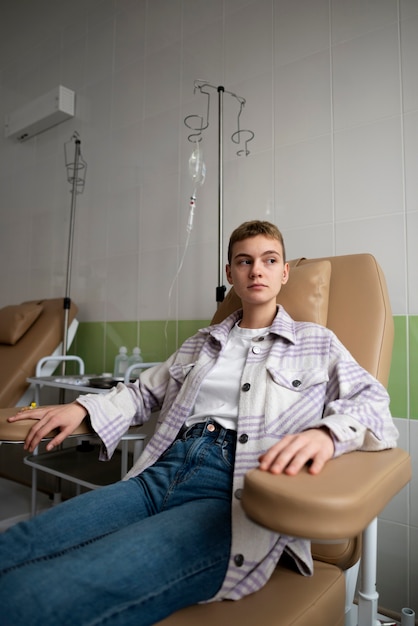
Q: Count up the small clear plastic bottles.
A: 2